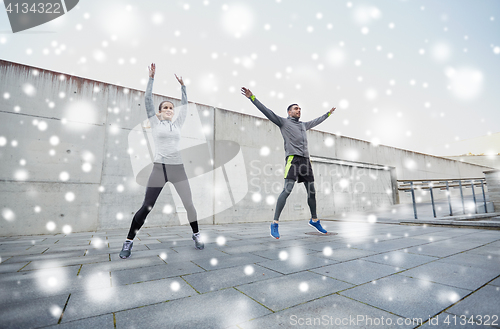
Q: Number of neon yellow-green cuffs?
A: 2